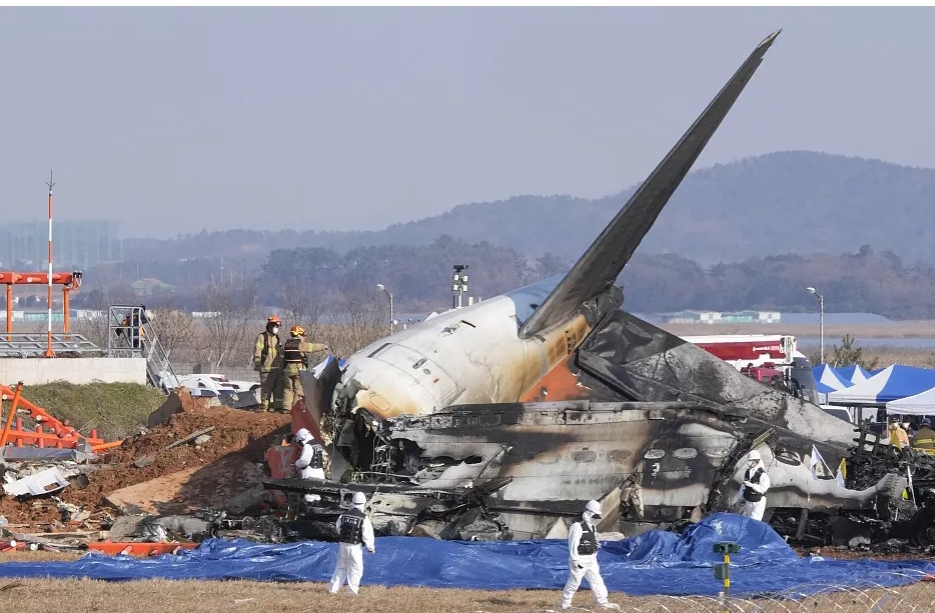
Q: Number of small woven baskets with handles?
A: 0